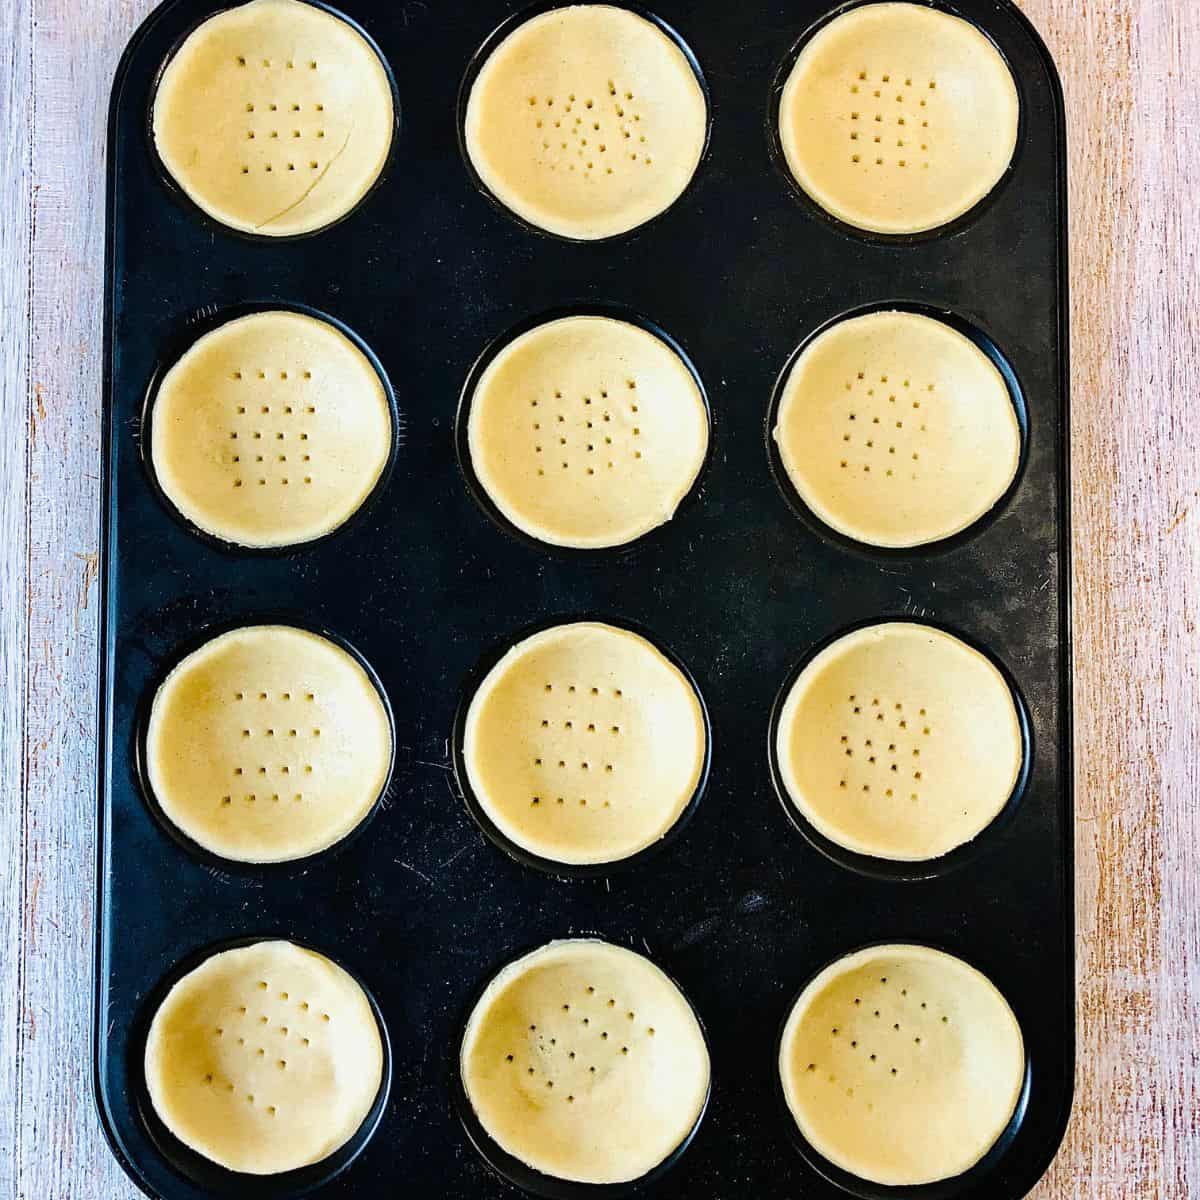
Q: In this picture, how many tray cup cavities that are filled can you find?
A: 12